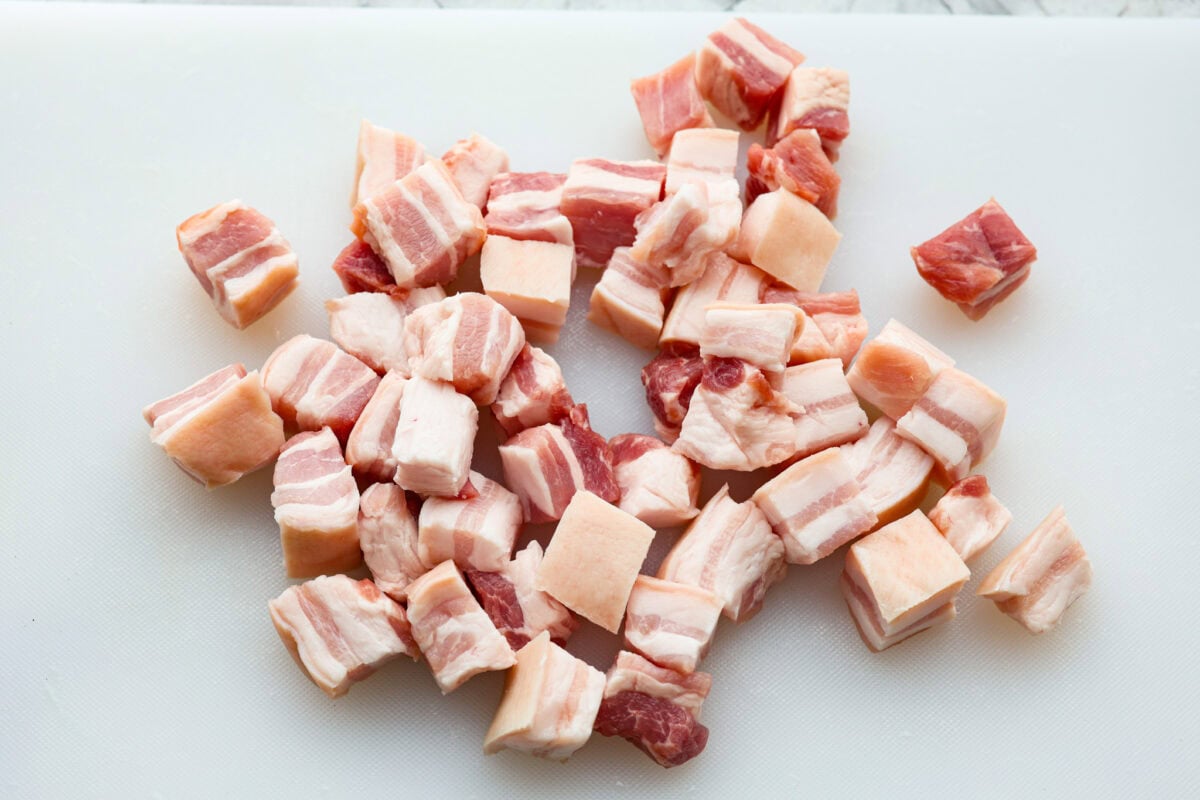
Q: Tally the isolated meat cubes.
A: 3